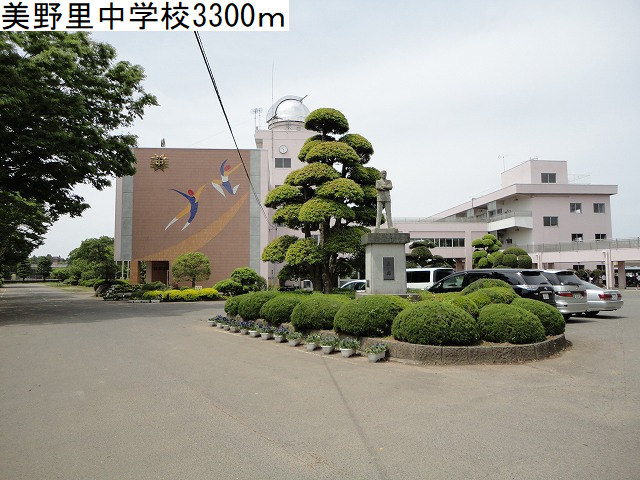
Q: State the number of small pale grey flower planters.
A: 13